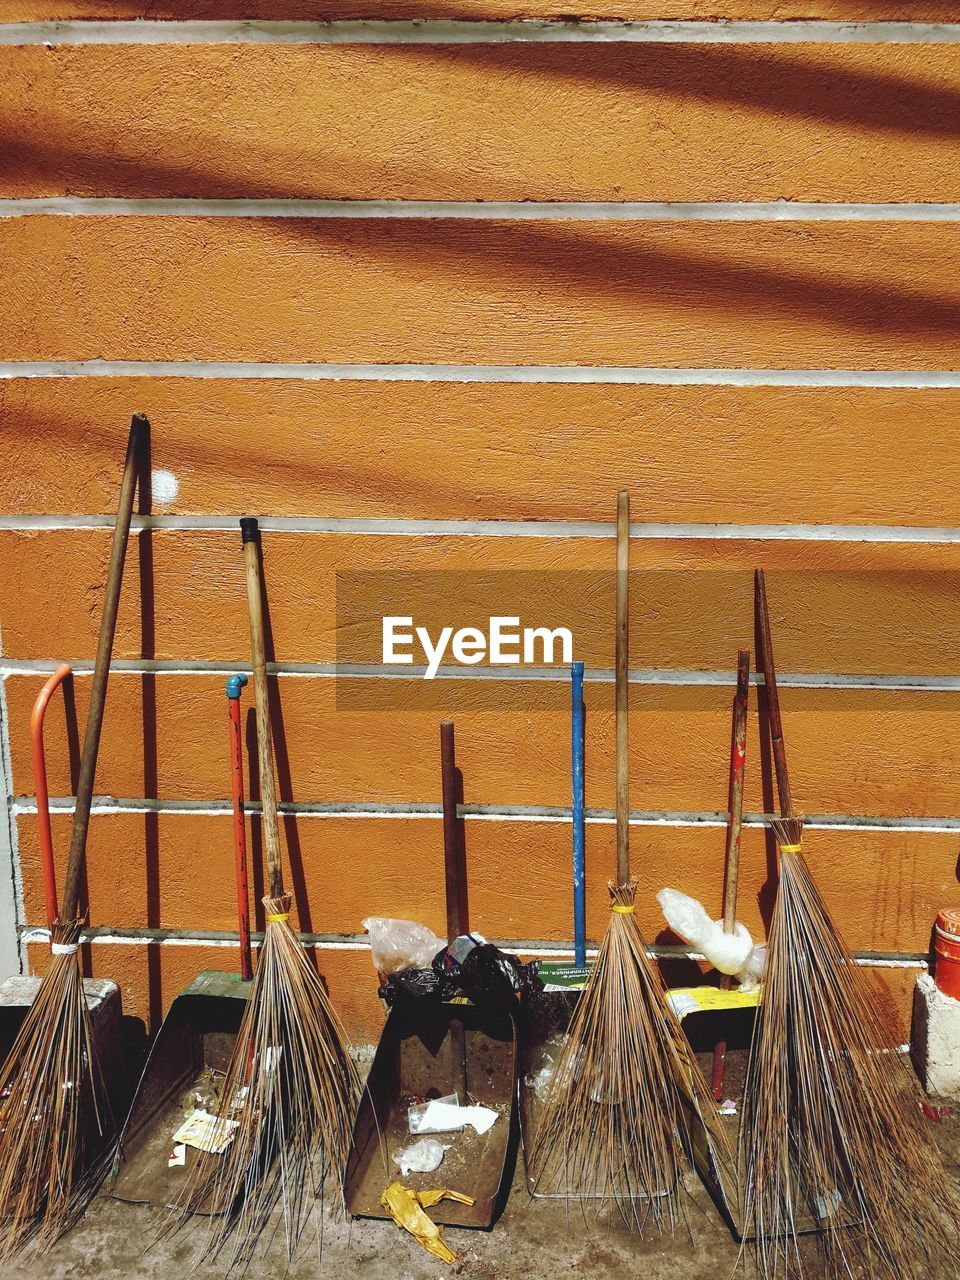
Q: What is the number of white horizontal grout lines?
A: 7